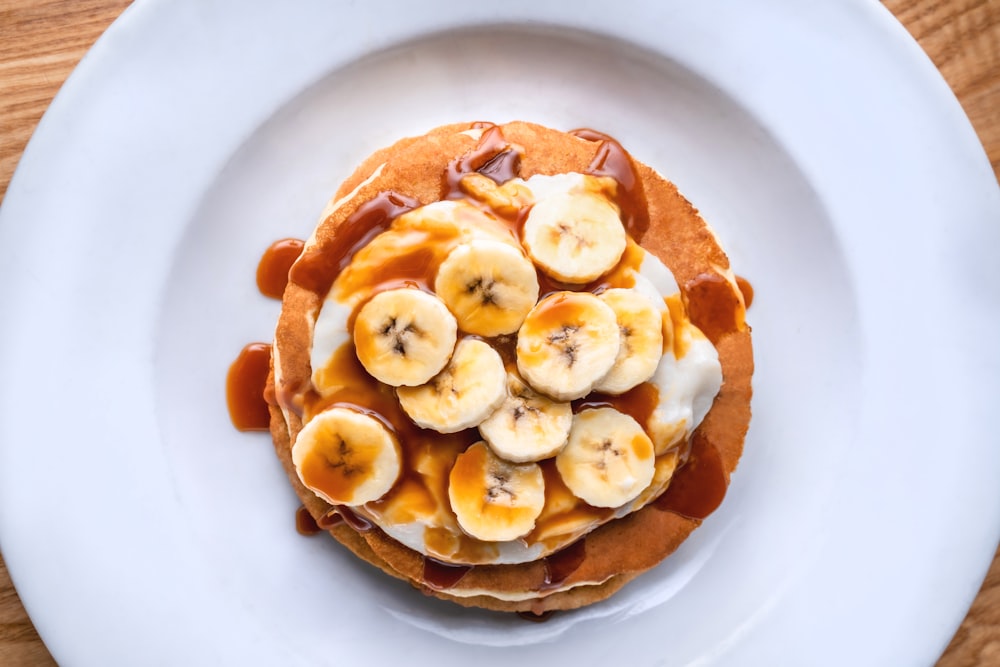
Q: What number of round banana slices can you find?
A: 10